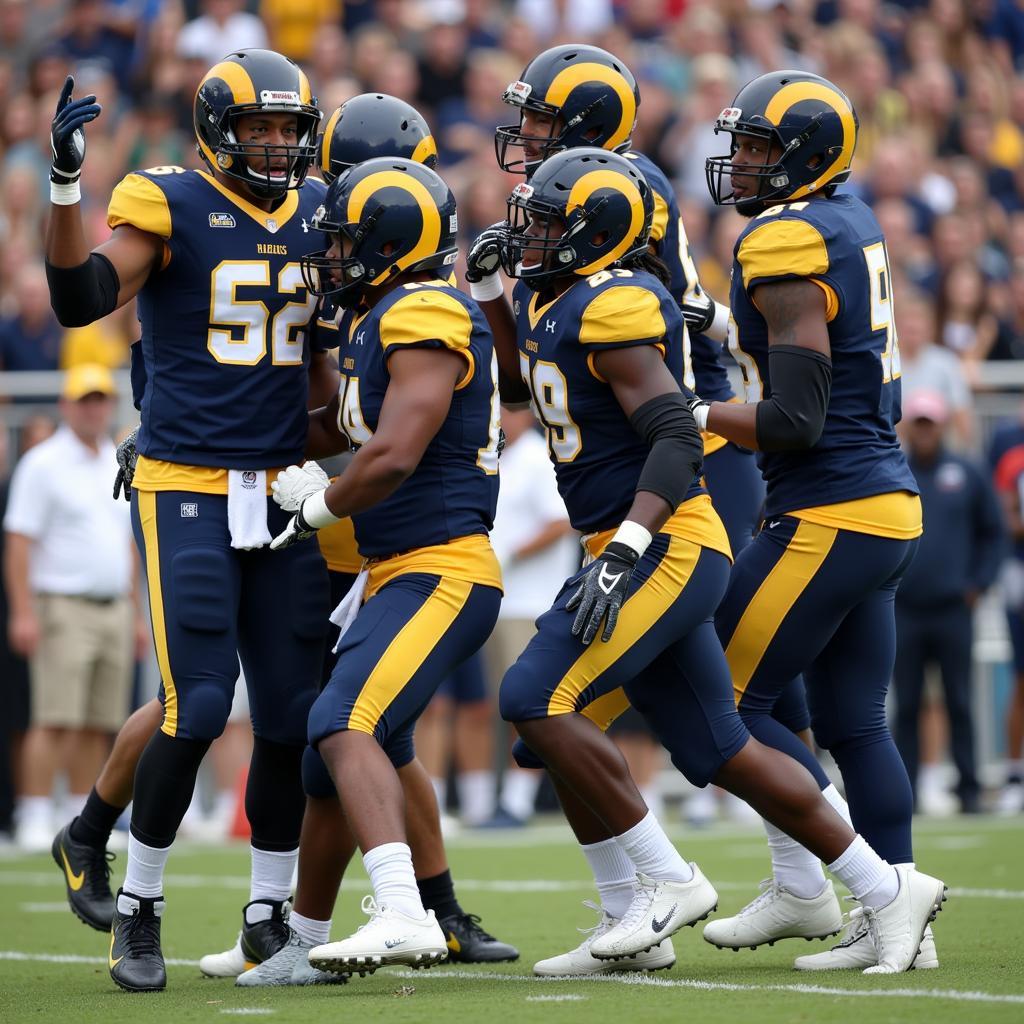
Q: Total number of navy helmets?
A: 6